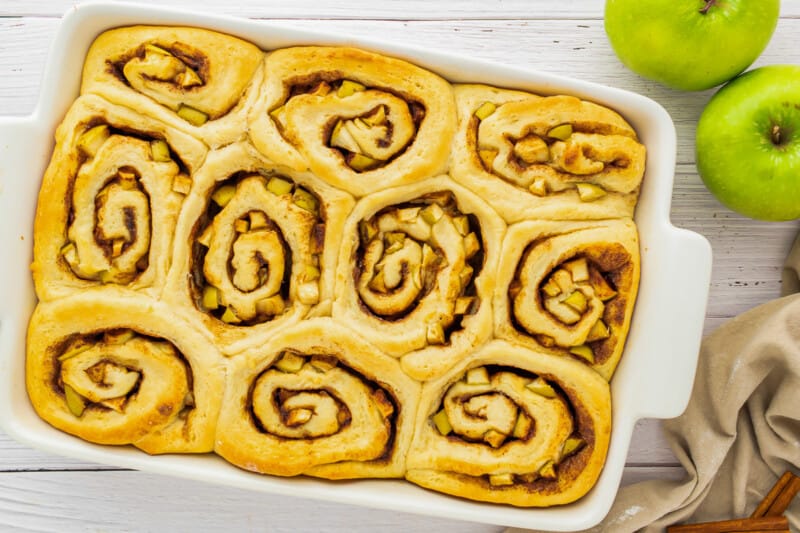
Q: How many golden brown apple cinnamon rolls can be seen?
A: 10